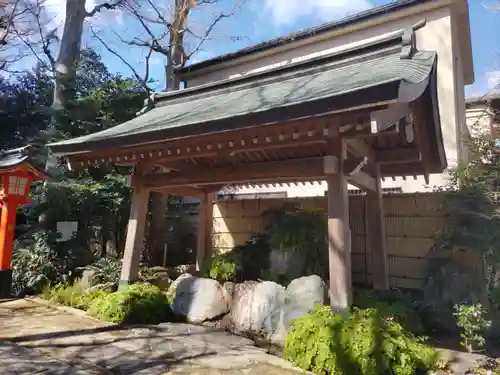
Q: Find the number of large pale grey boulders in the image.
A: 3